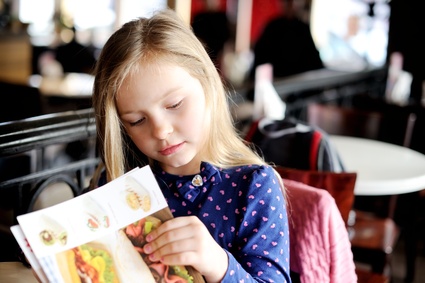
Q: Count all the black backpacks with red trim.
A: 1